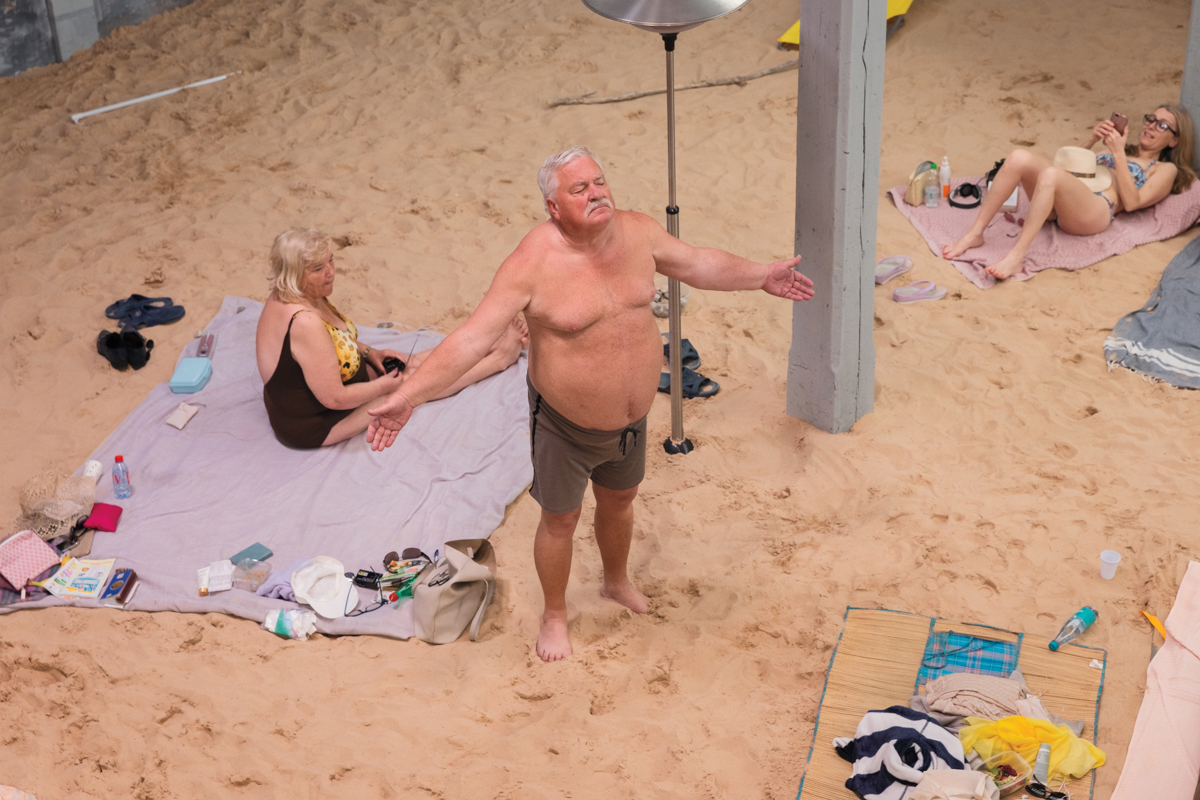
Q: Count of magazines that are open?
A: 1